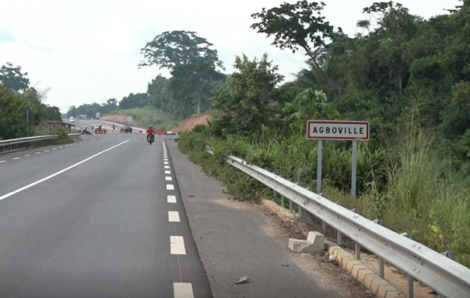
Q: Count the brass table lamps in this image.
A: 0